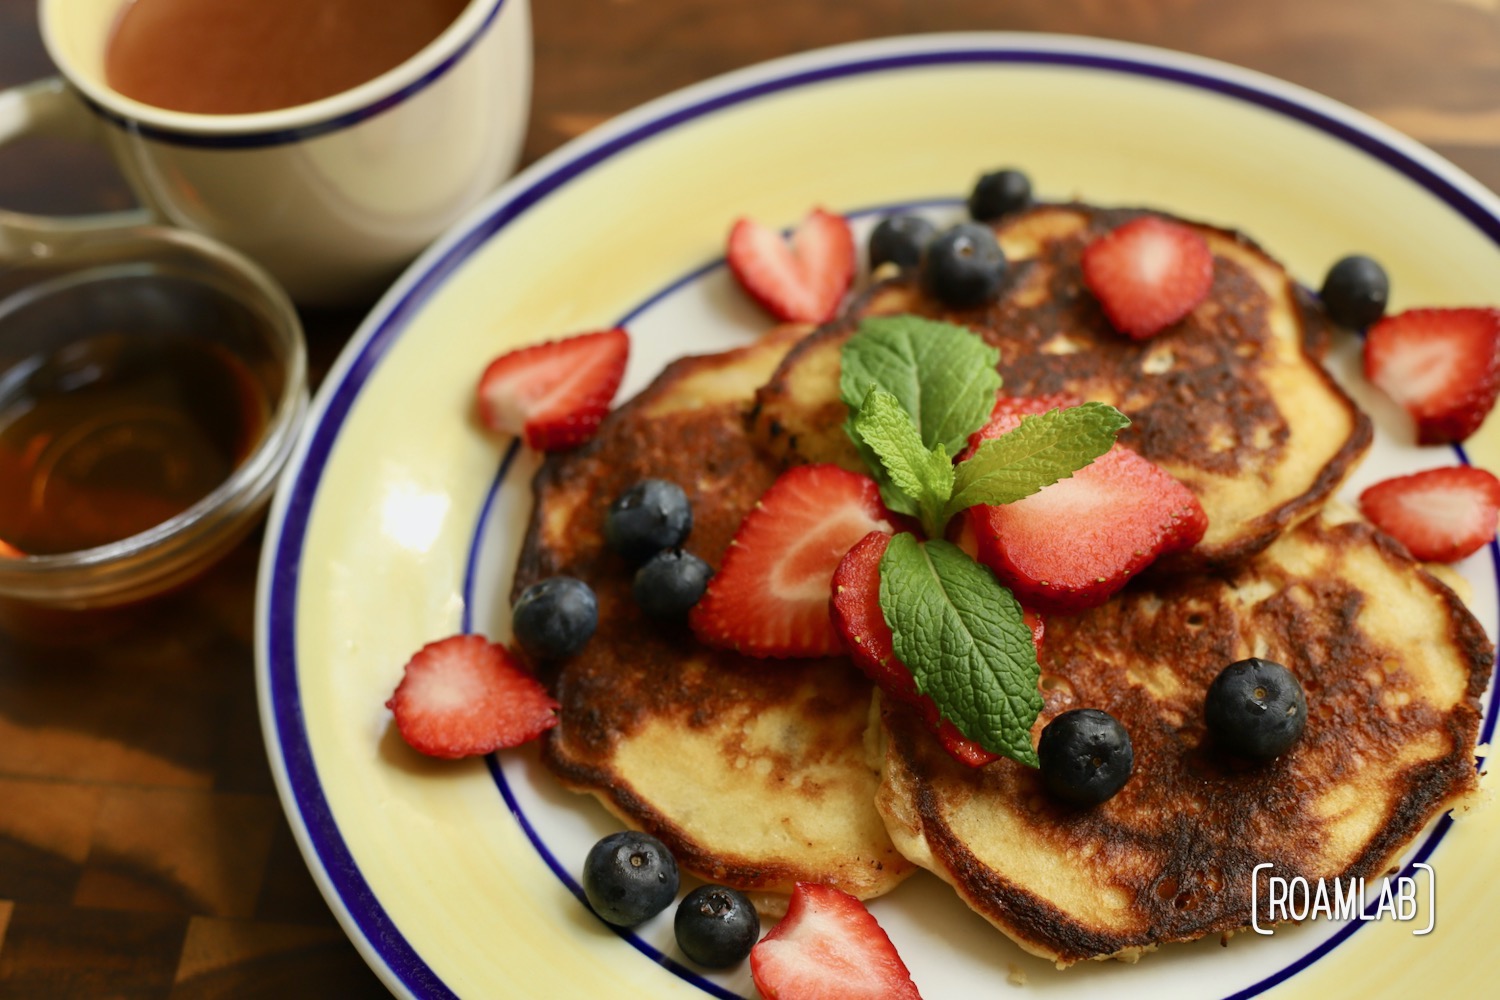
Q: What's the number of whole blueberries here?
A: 11